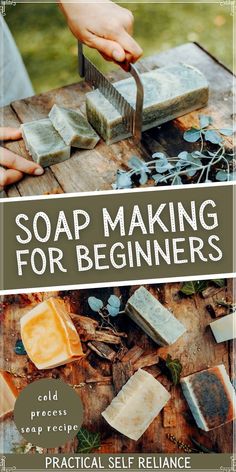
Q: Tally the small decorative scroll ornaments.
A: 4